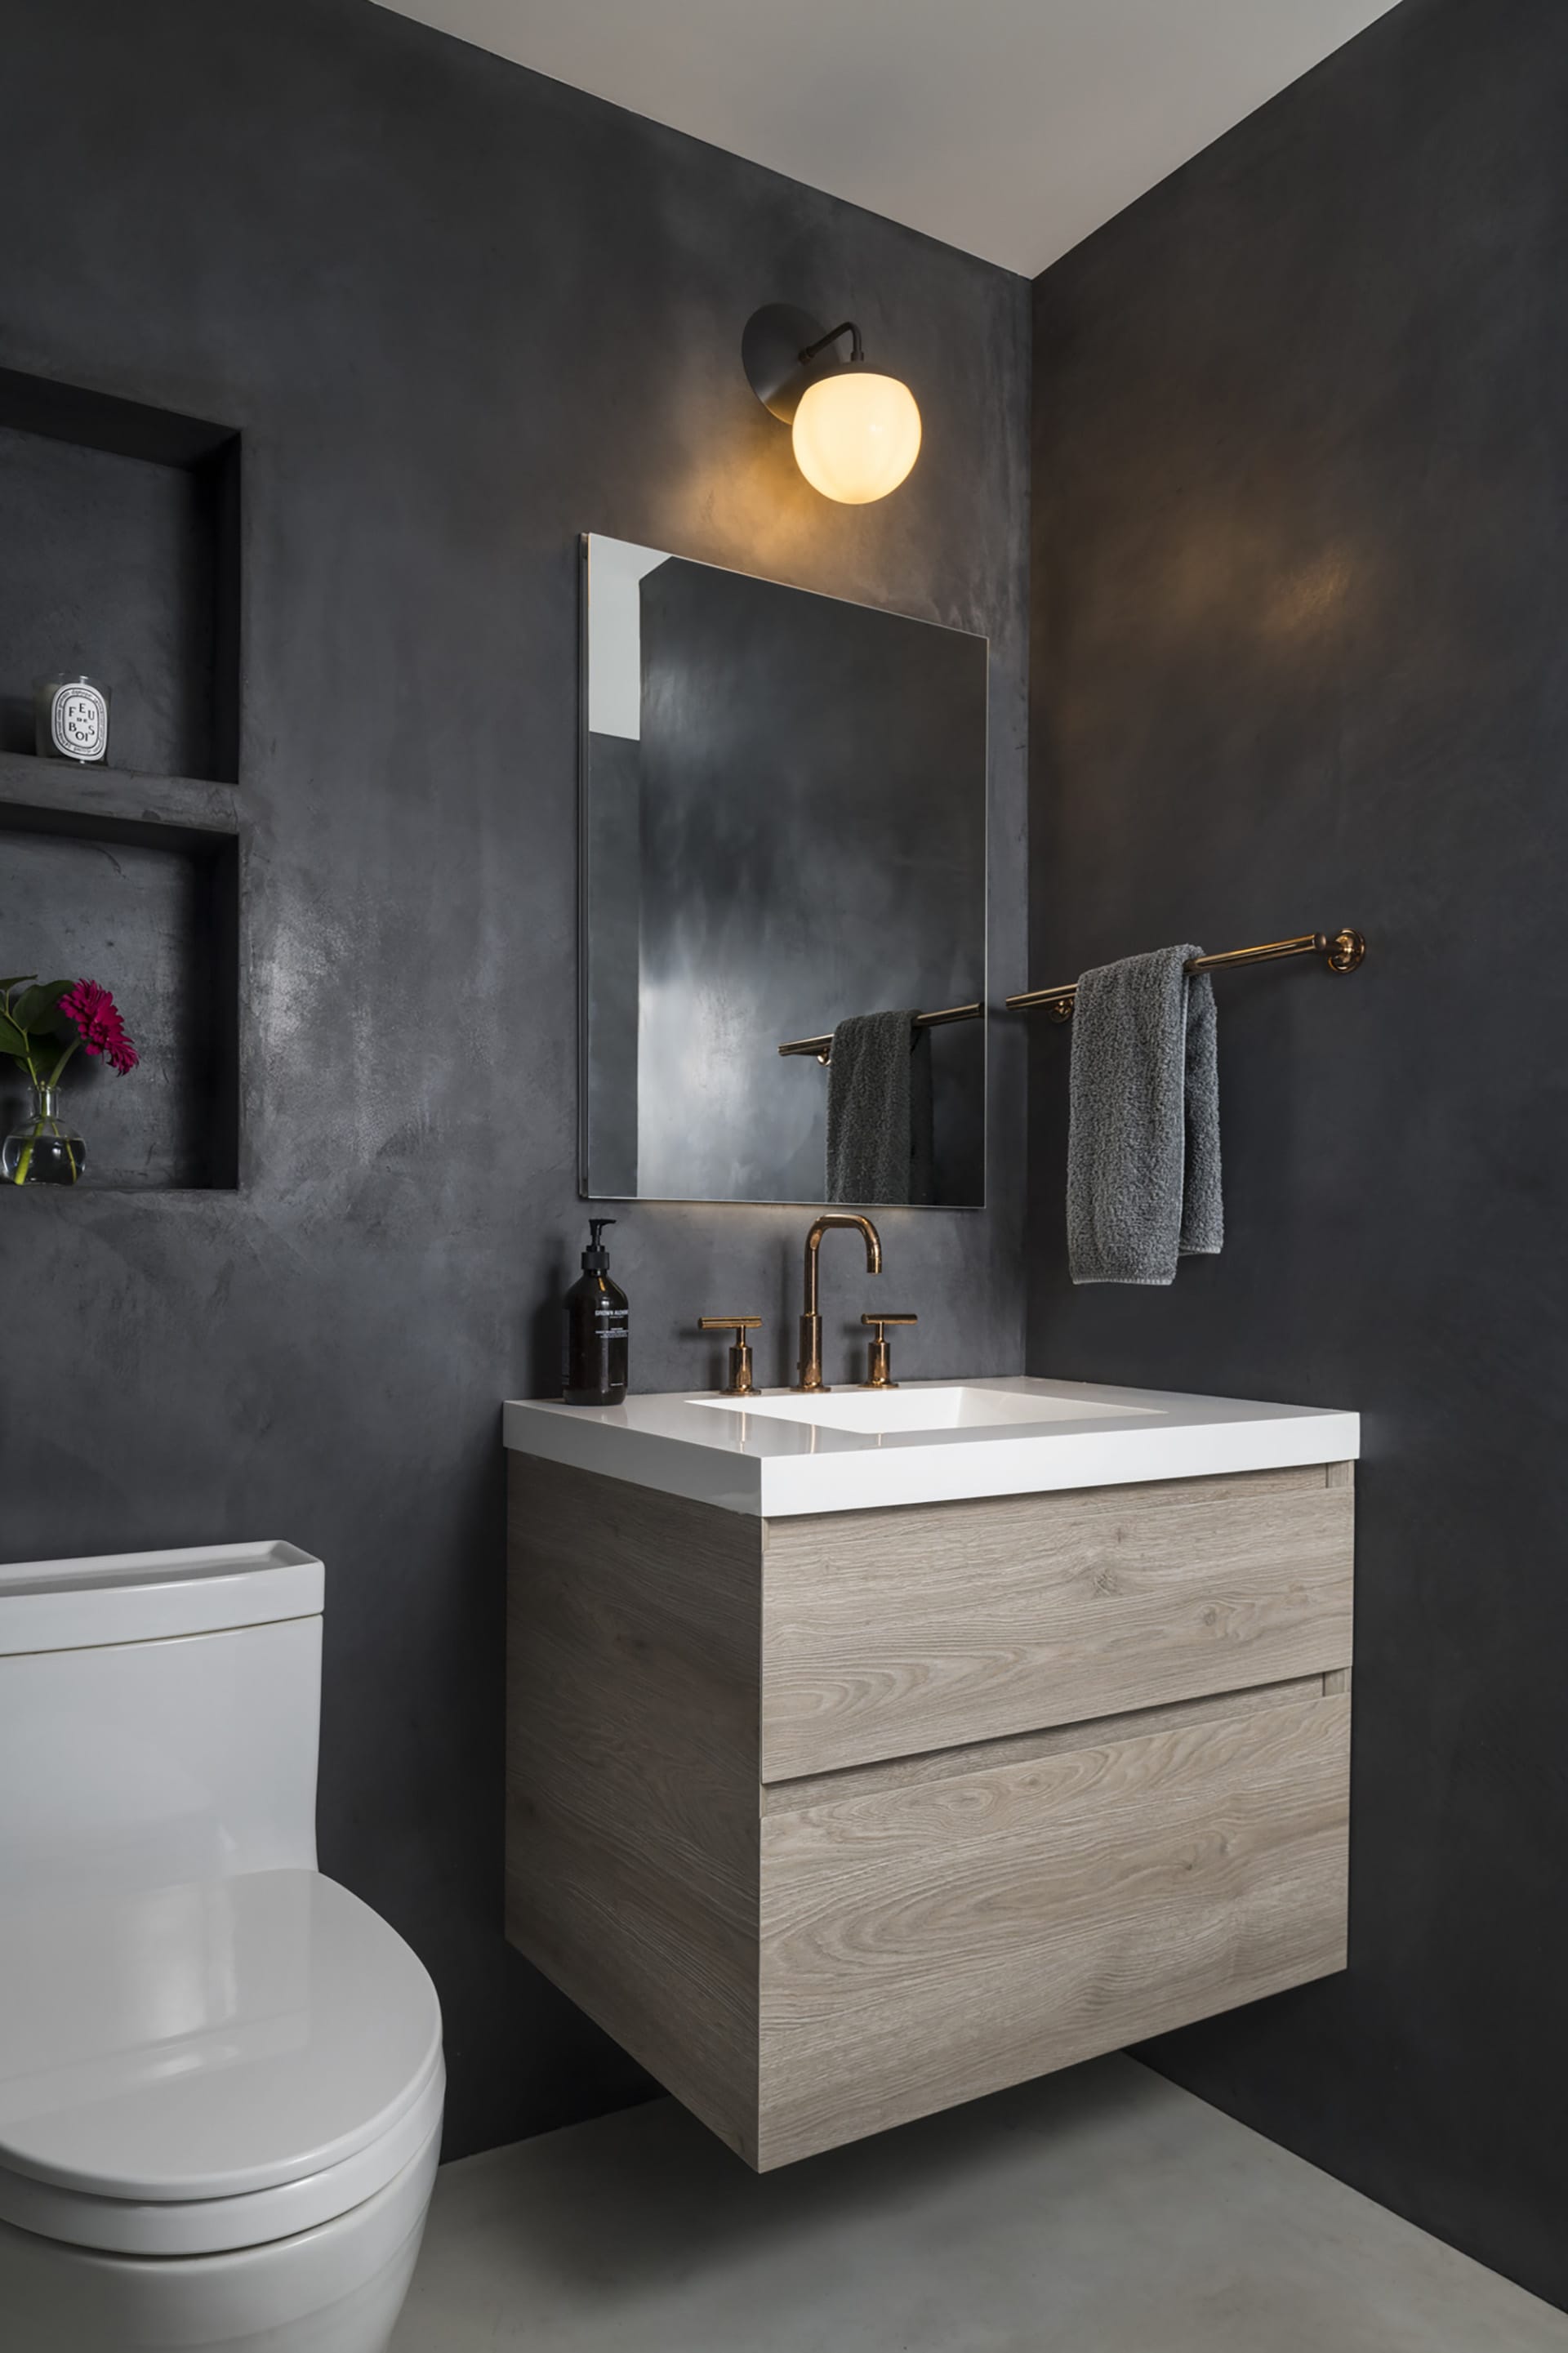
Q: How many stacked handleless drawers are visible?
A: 2